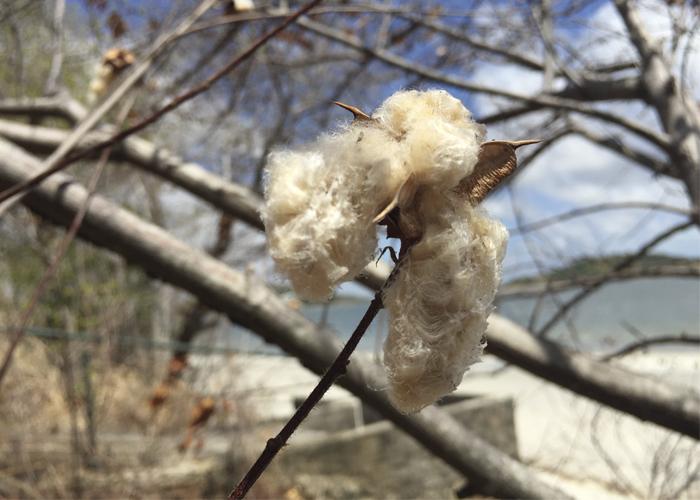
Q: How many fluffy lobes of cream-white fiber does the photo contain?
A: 3